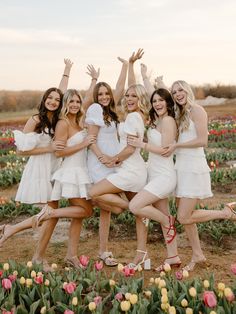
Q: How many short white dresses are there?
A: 6